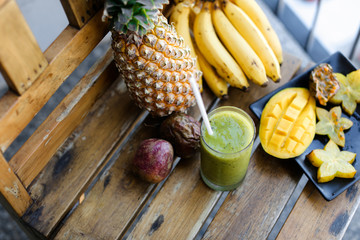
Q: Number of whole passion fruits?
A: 2